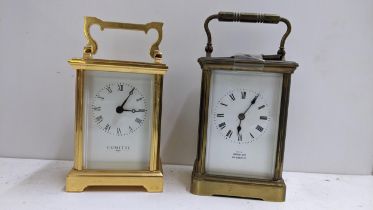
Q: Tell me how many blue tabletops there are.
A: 0